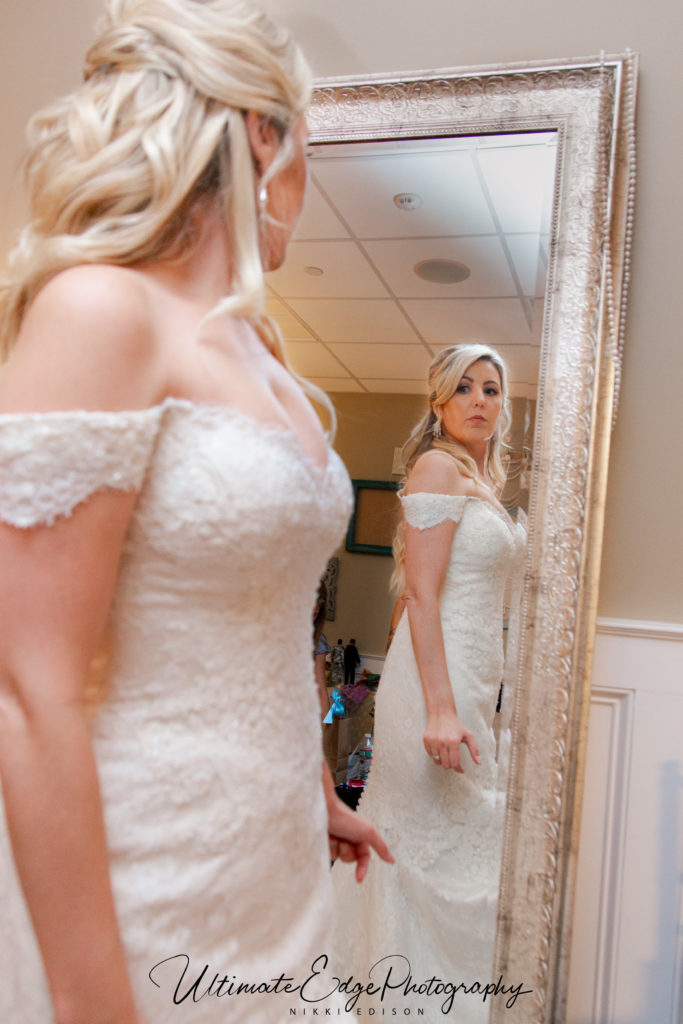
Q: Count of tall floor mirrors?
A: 1